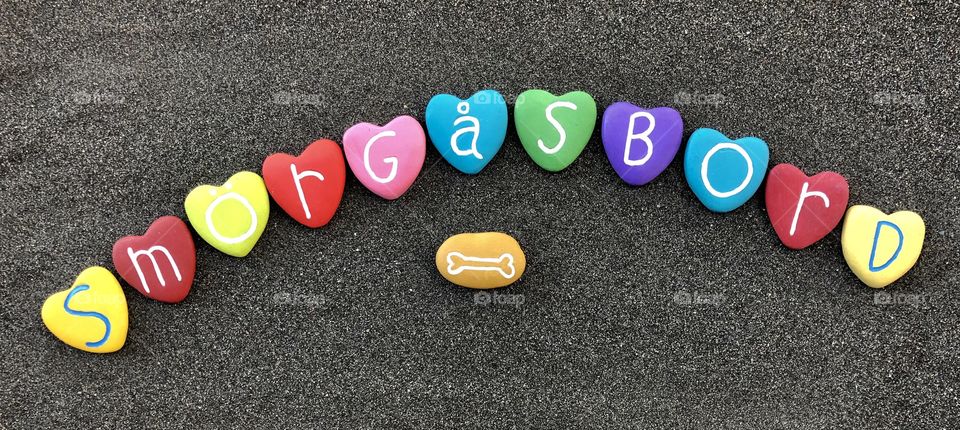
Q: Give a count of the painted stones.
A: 12